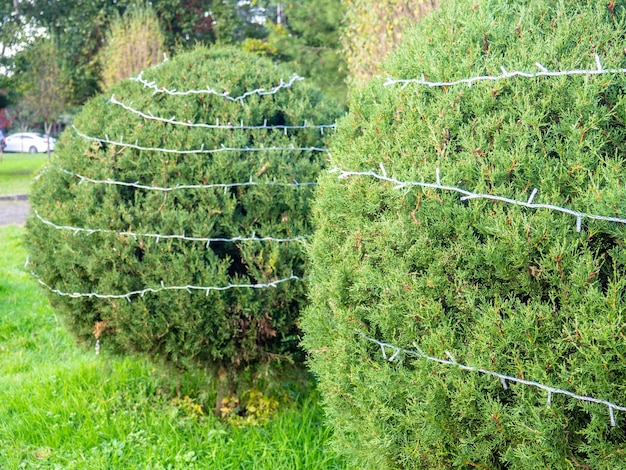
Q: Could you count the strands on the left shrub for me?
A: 6